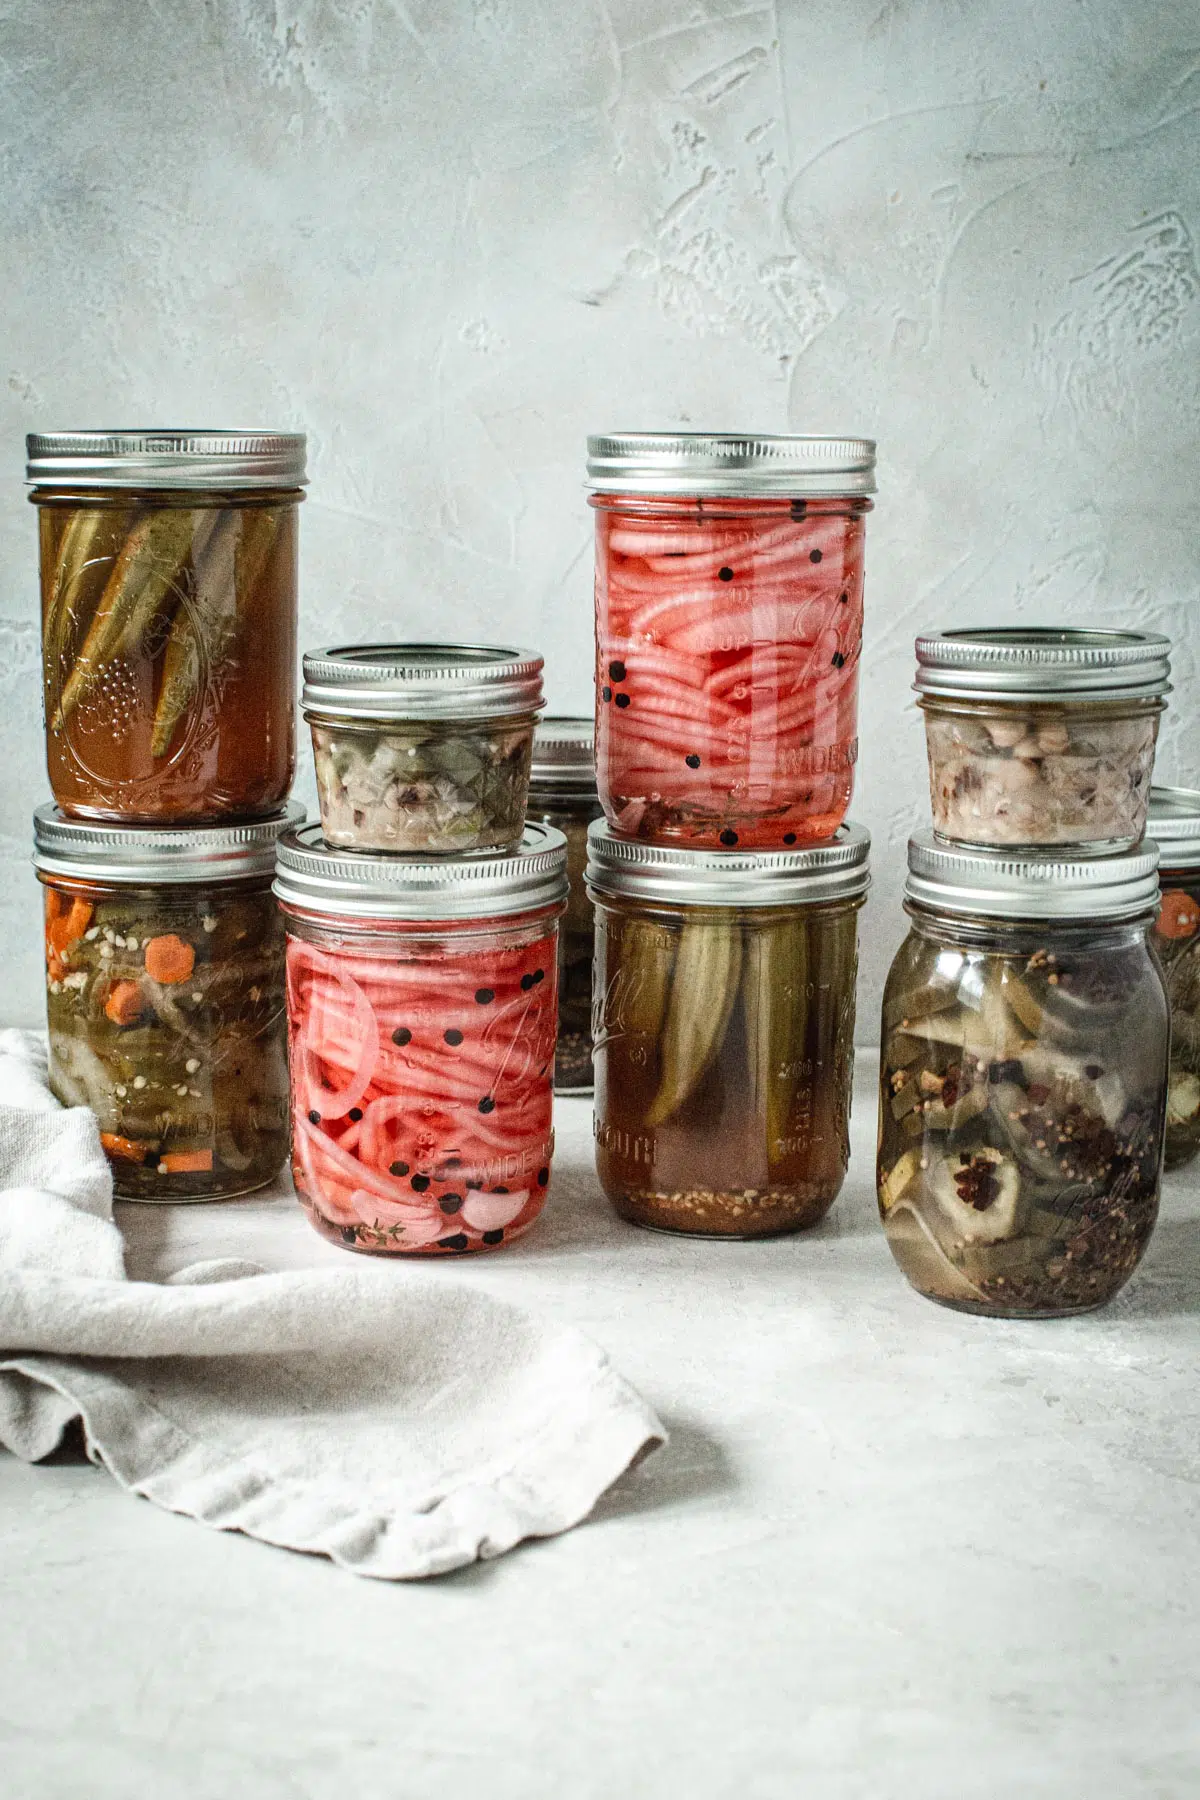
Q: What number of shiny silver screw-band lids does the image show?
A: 10